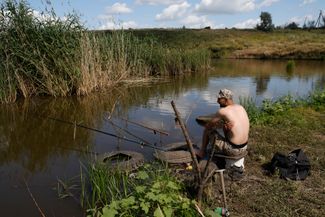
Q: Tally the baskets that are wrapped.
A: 0